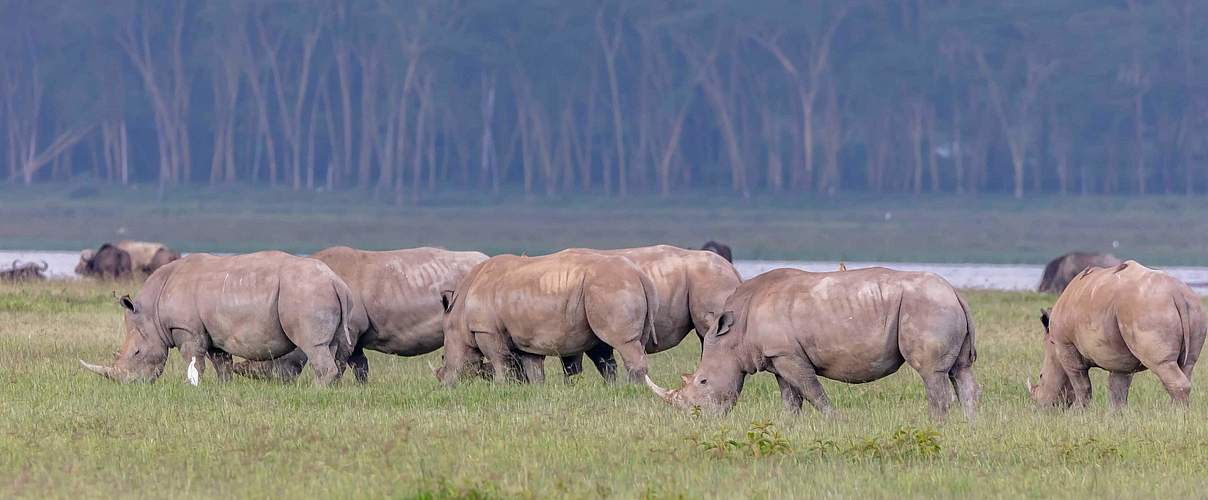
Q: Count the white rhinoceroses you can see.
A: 6